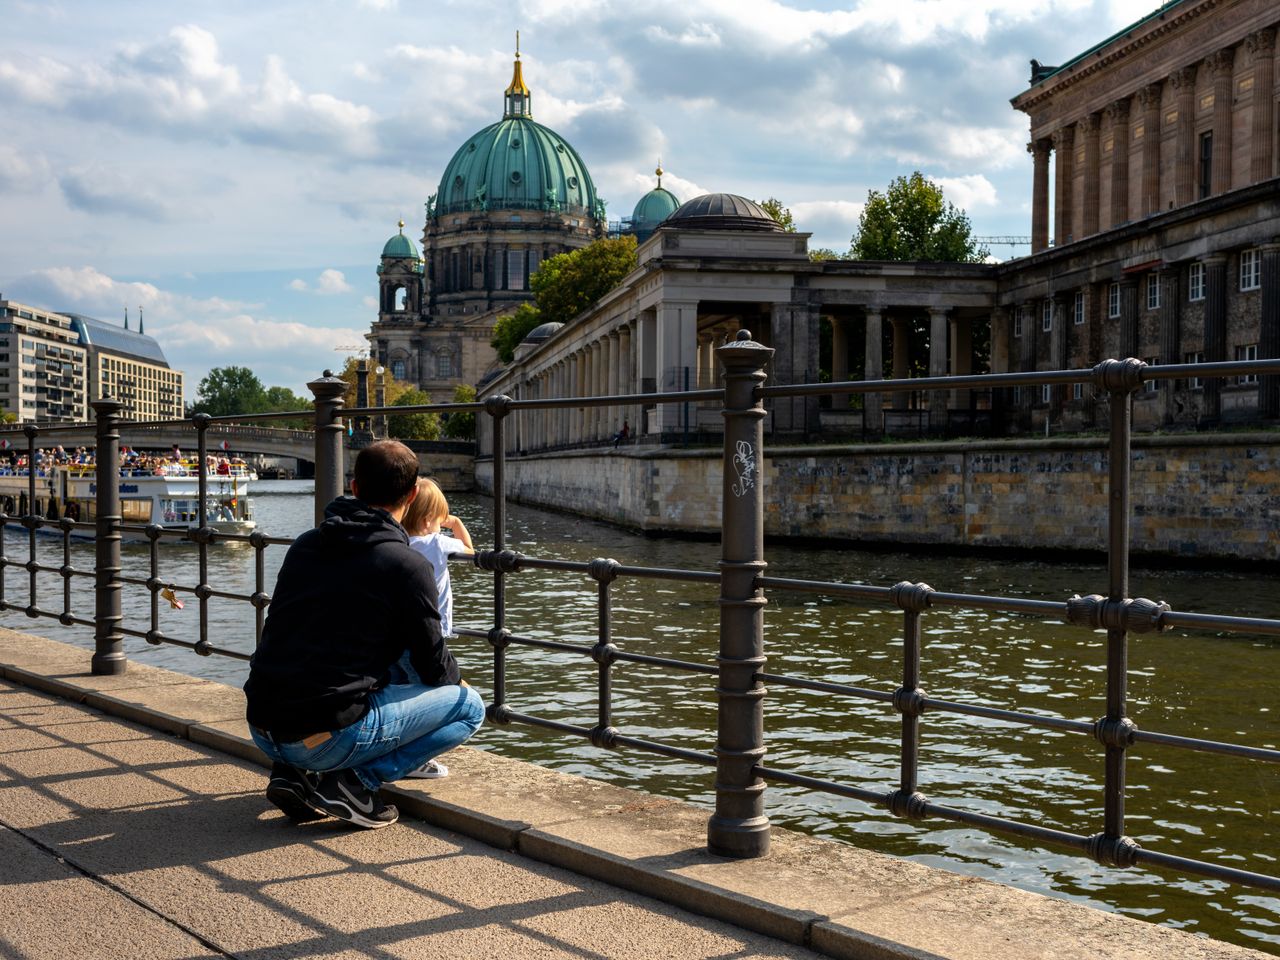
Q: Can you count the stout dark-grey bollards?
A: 3